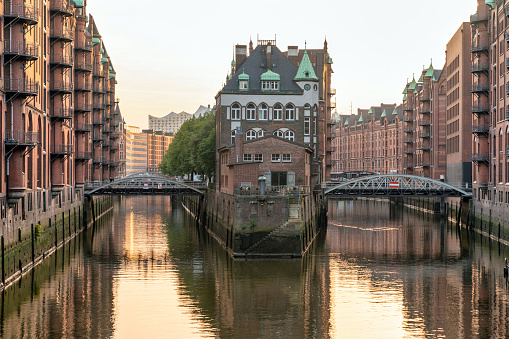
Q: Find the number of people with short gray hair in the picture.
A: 0